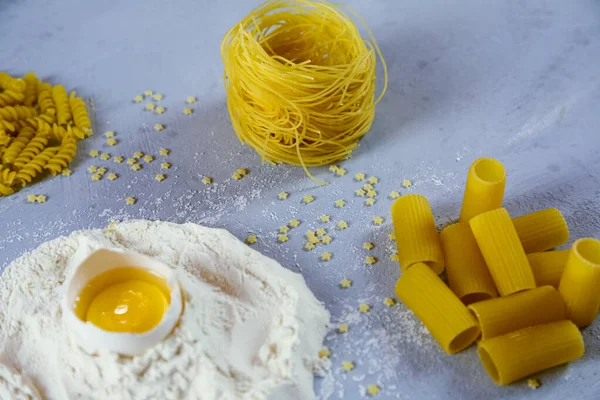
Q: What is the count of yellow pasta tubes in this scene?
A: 10